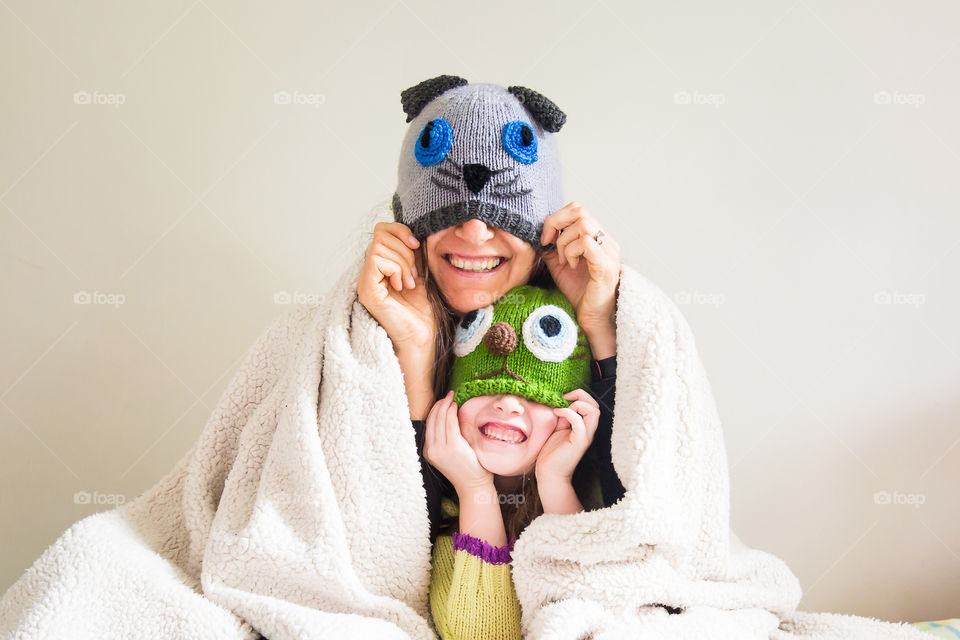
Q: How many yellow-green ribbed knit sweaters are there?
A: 1